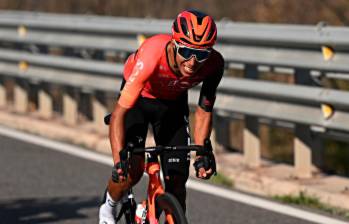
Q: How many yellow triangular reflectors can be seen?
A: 5